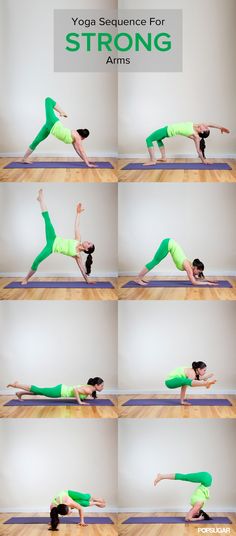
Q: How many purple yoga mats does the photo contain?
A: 8